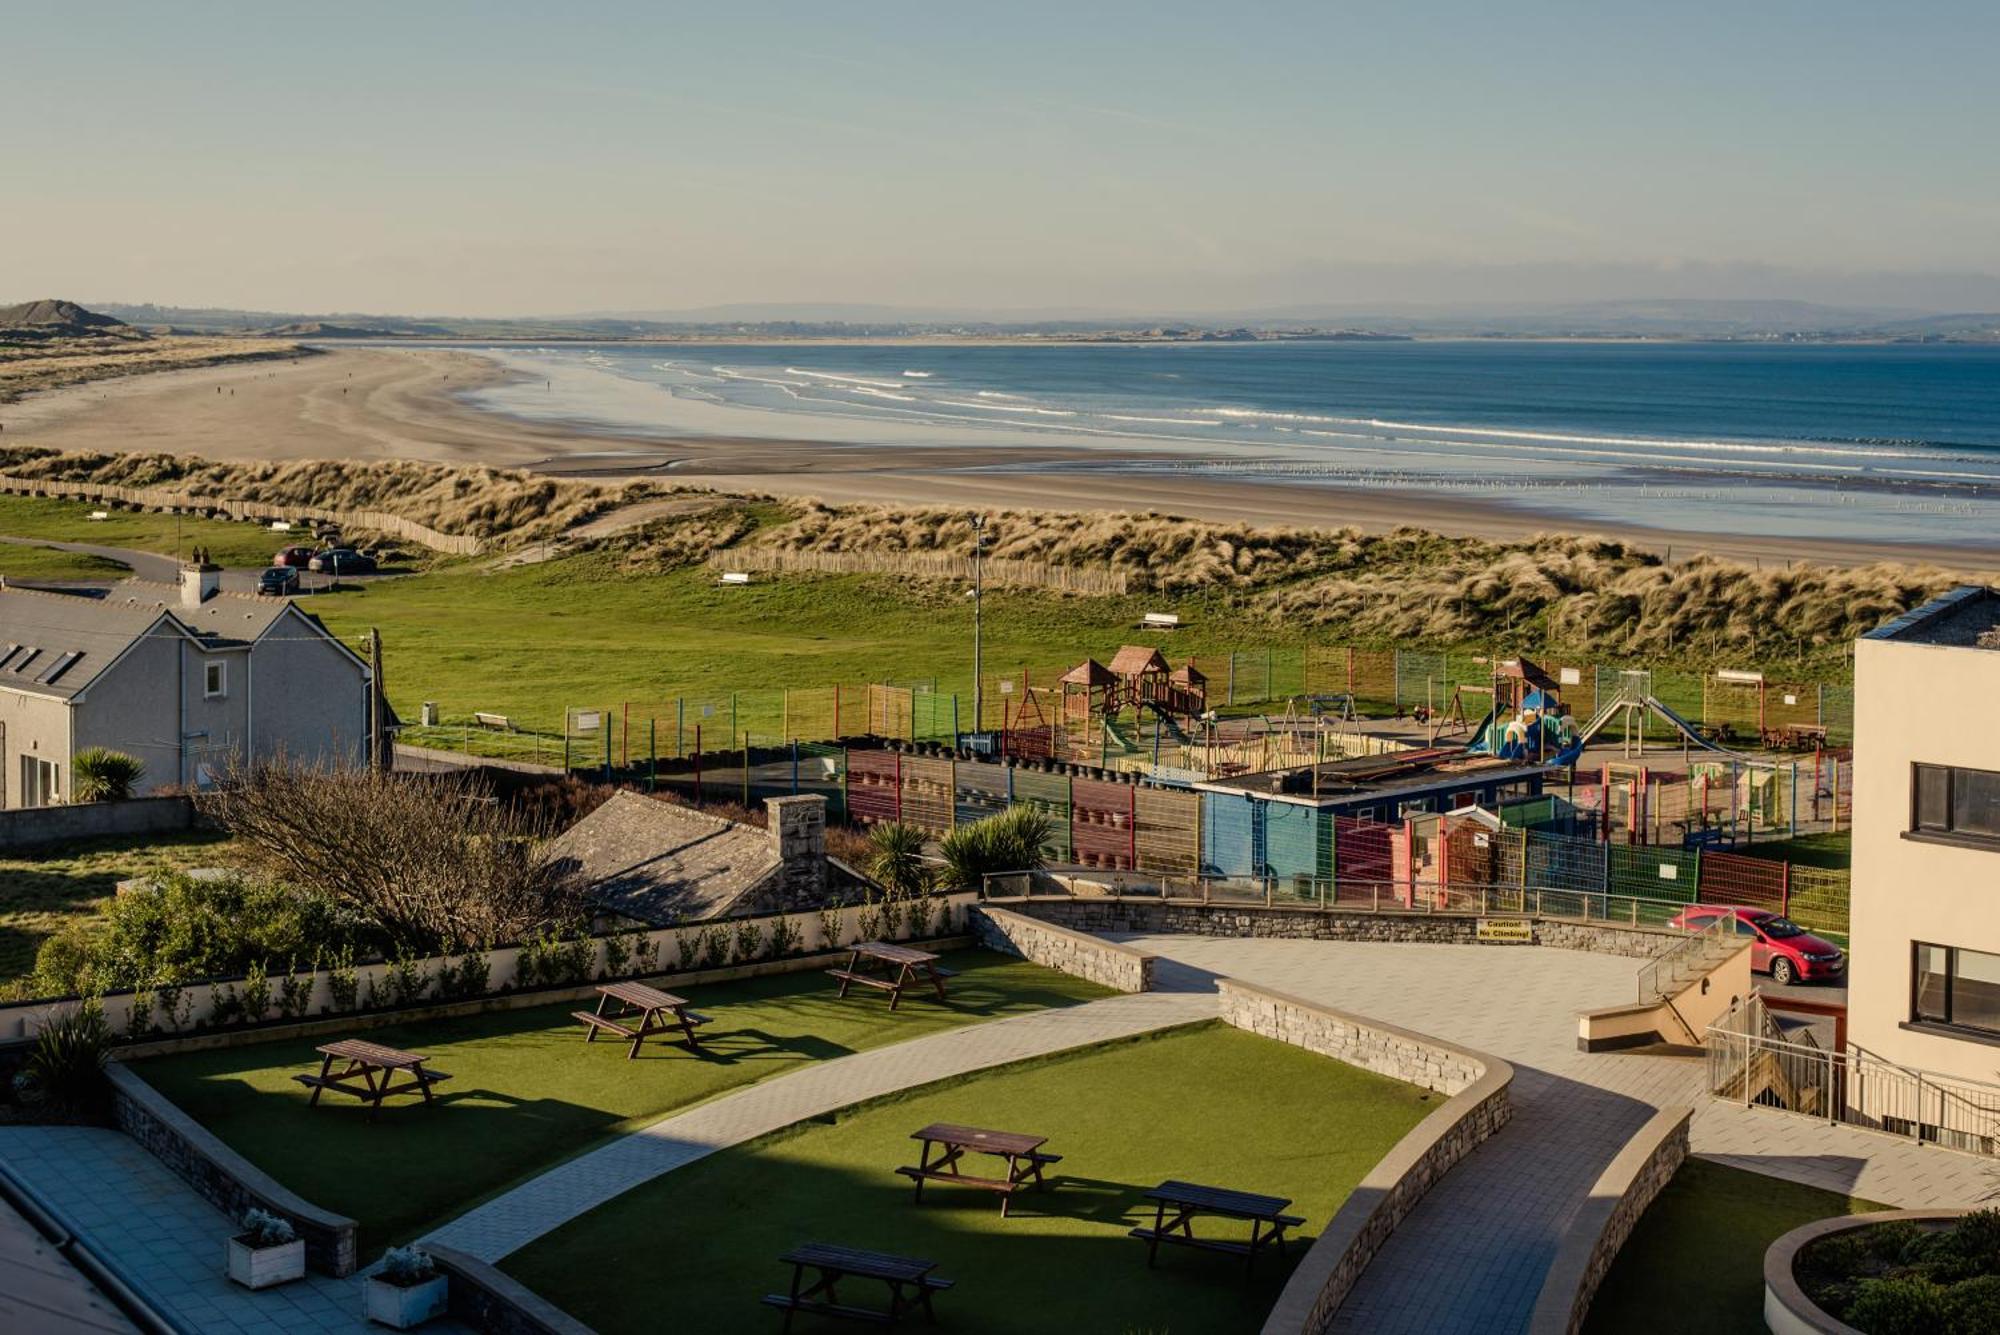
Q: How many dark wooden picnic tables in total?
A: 6